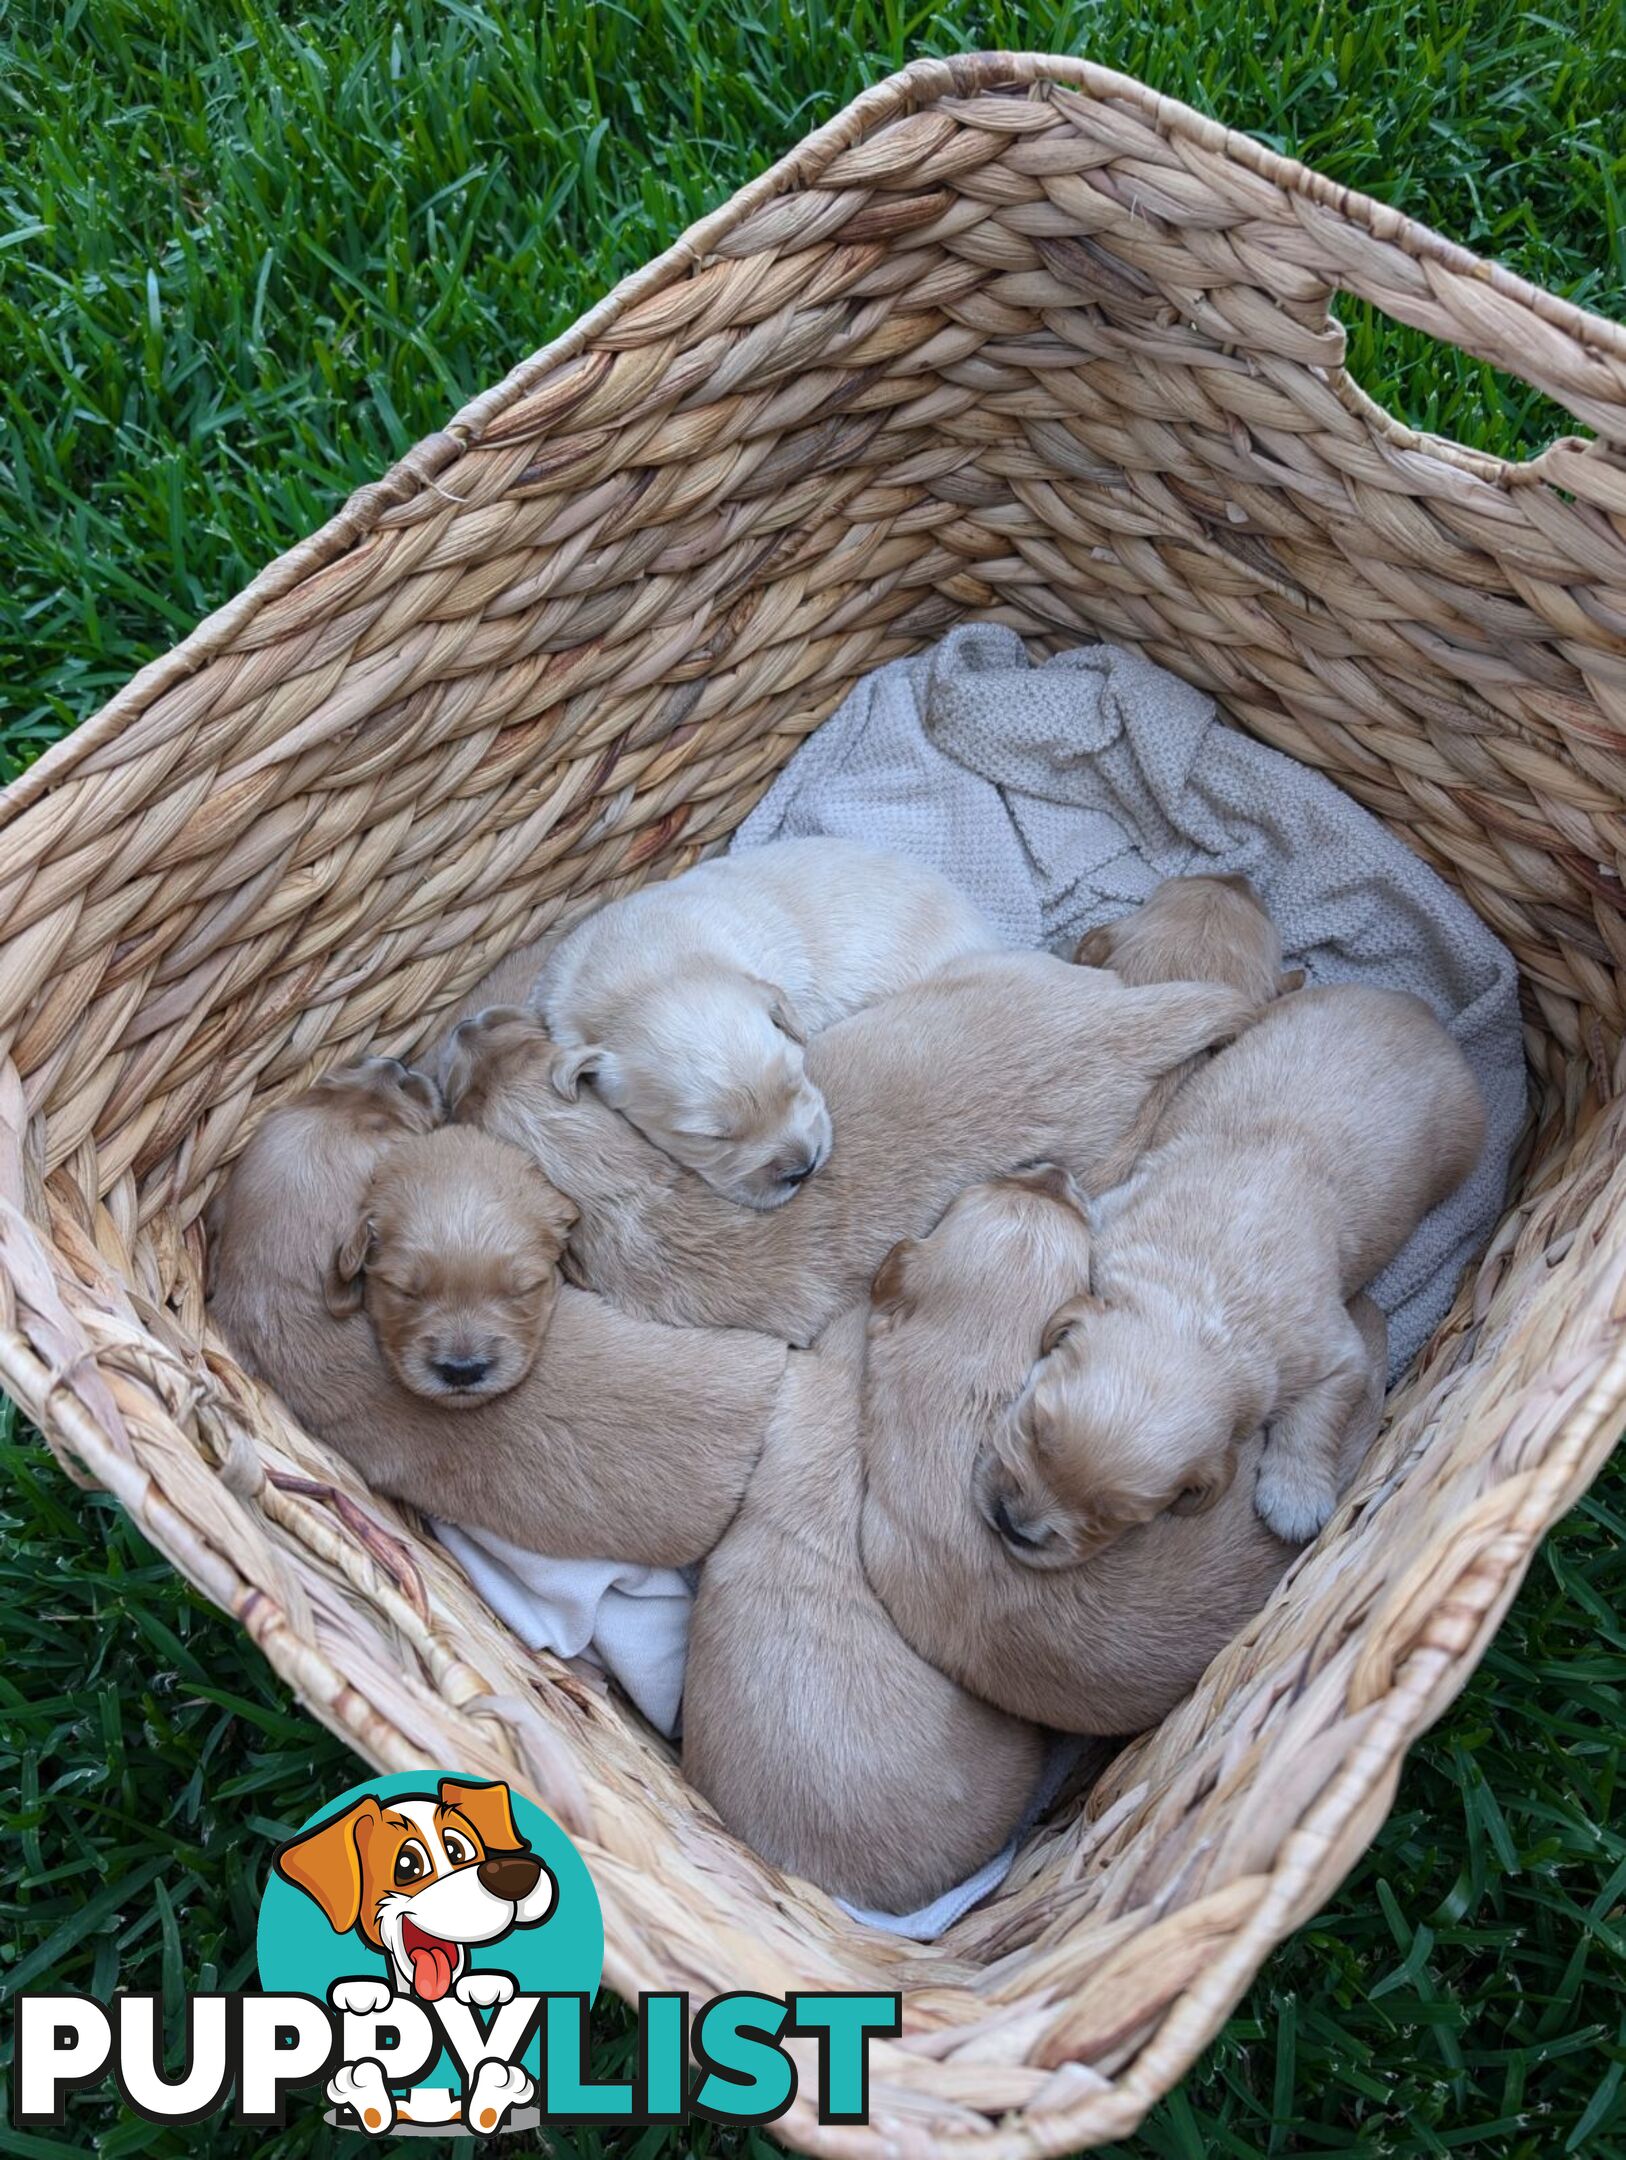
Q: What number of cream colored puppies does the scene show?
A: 1